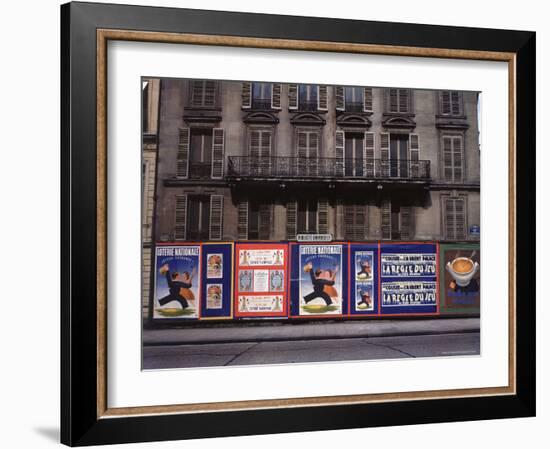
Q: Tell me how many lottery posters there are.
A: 4